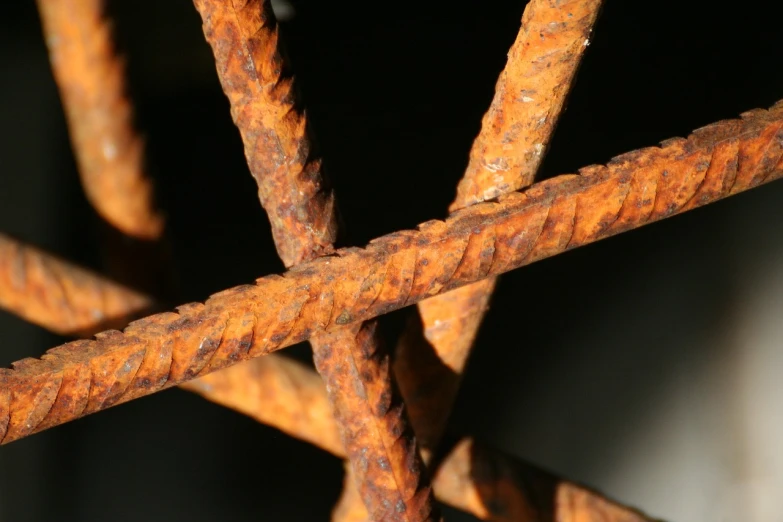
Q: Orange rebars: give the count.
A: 5